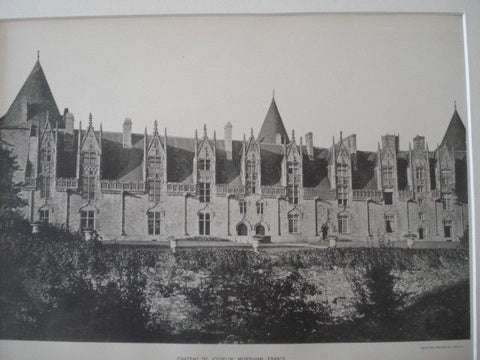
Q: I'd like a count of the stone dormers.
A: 10